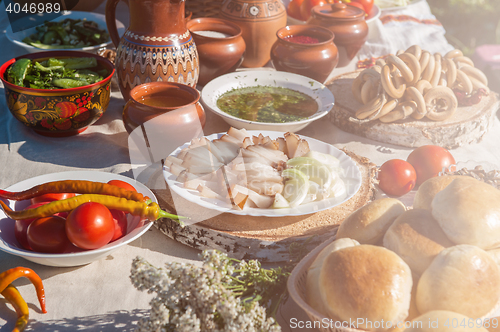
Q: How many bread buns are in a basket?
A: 8